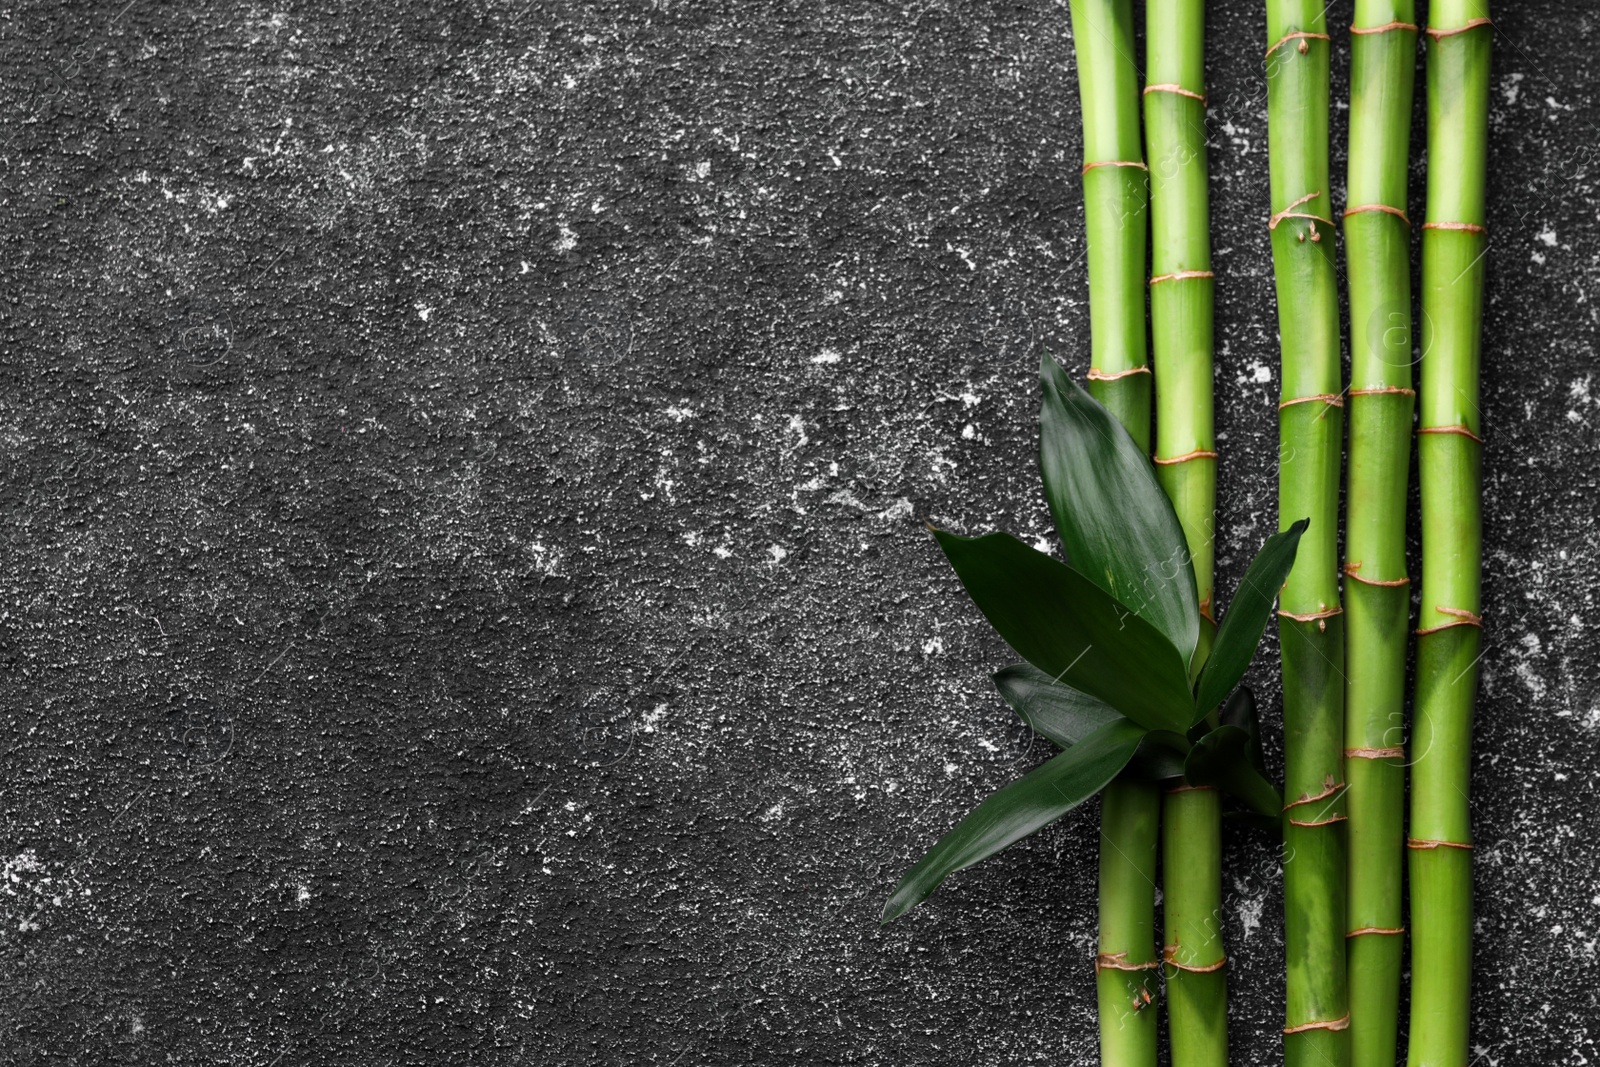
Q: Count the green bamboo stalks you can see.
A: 5